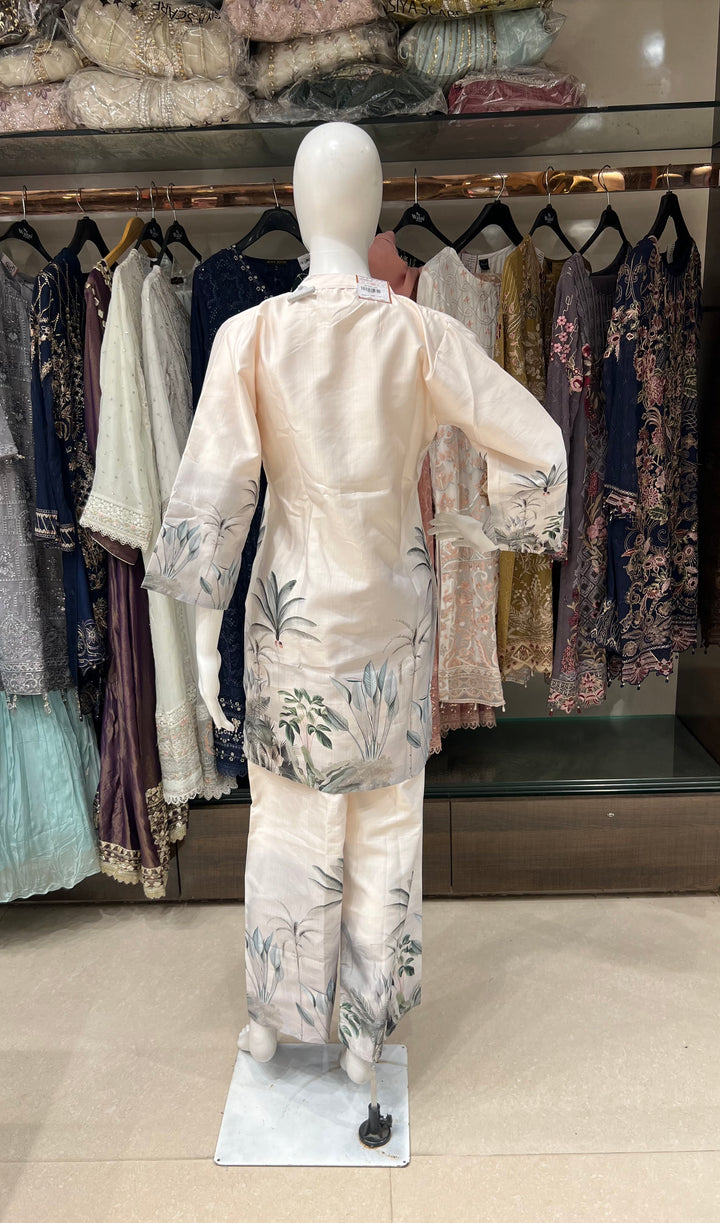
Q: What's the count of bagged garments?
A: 11